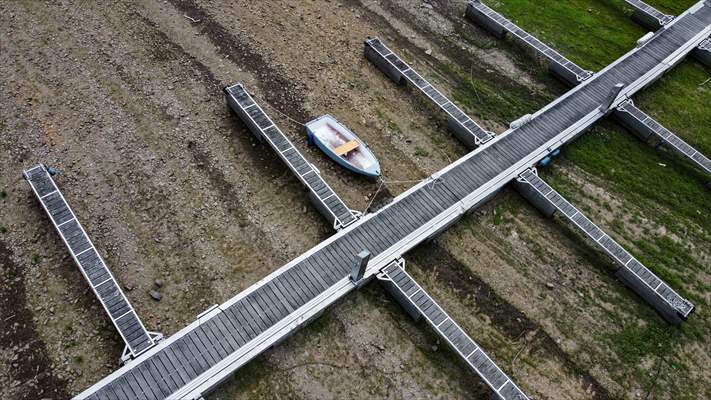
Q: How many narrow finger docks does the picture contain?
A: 9